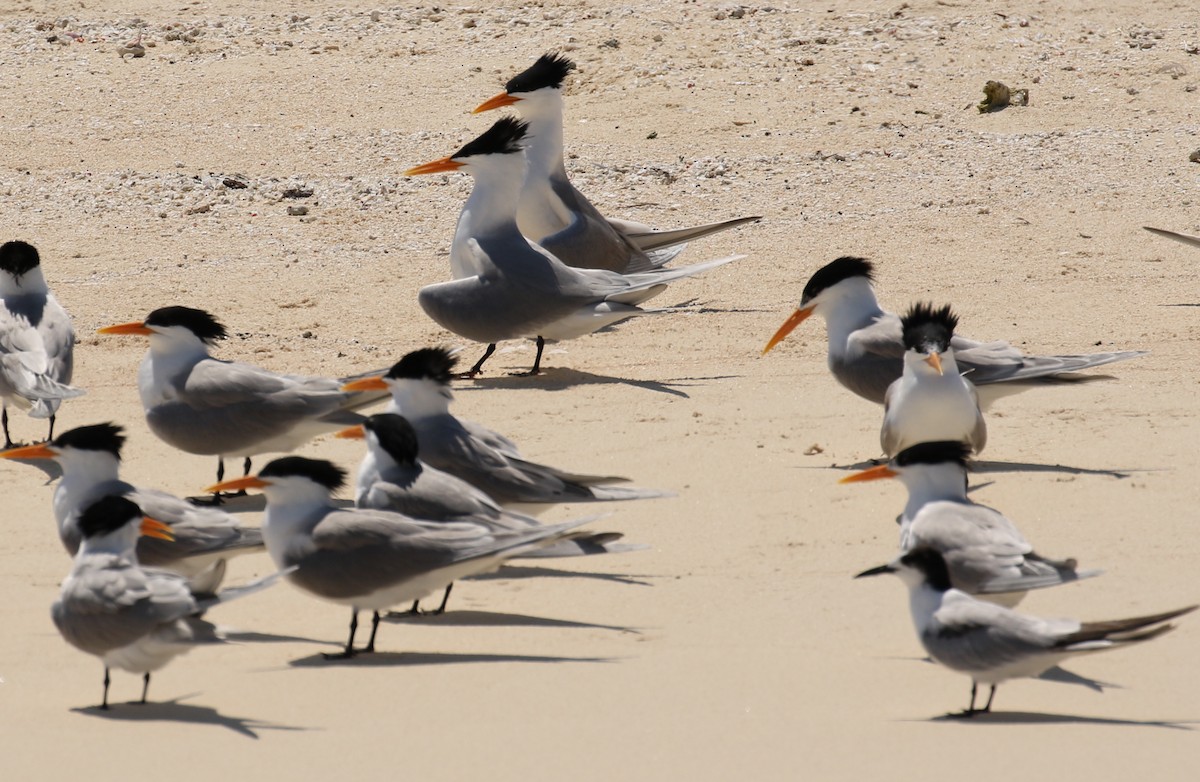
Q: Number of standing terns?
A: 13